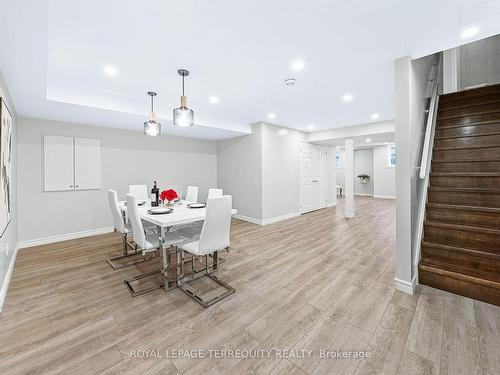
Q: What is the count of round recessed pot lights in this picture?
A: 9